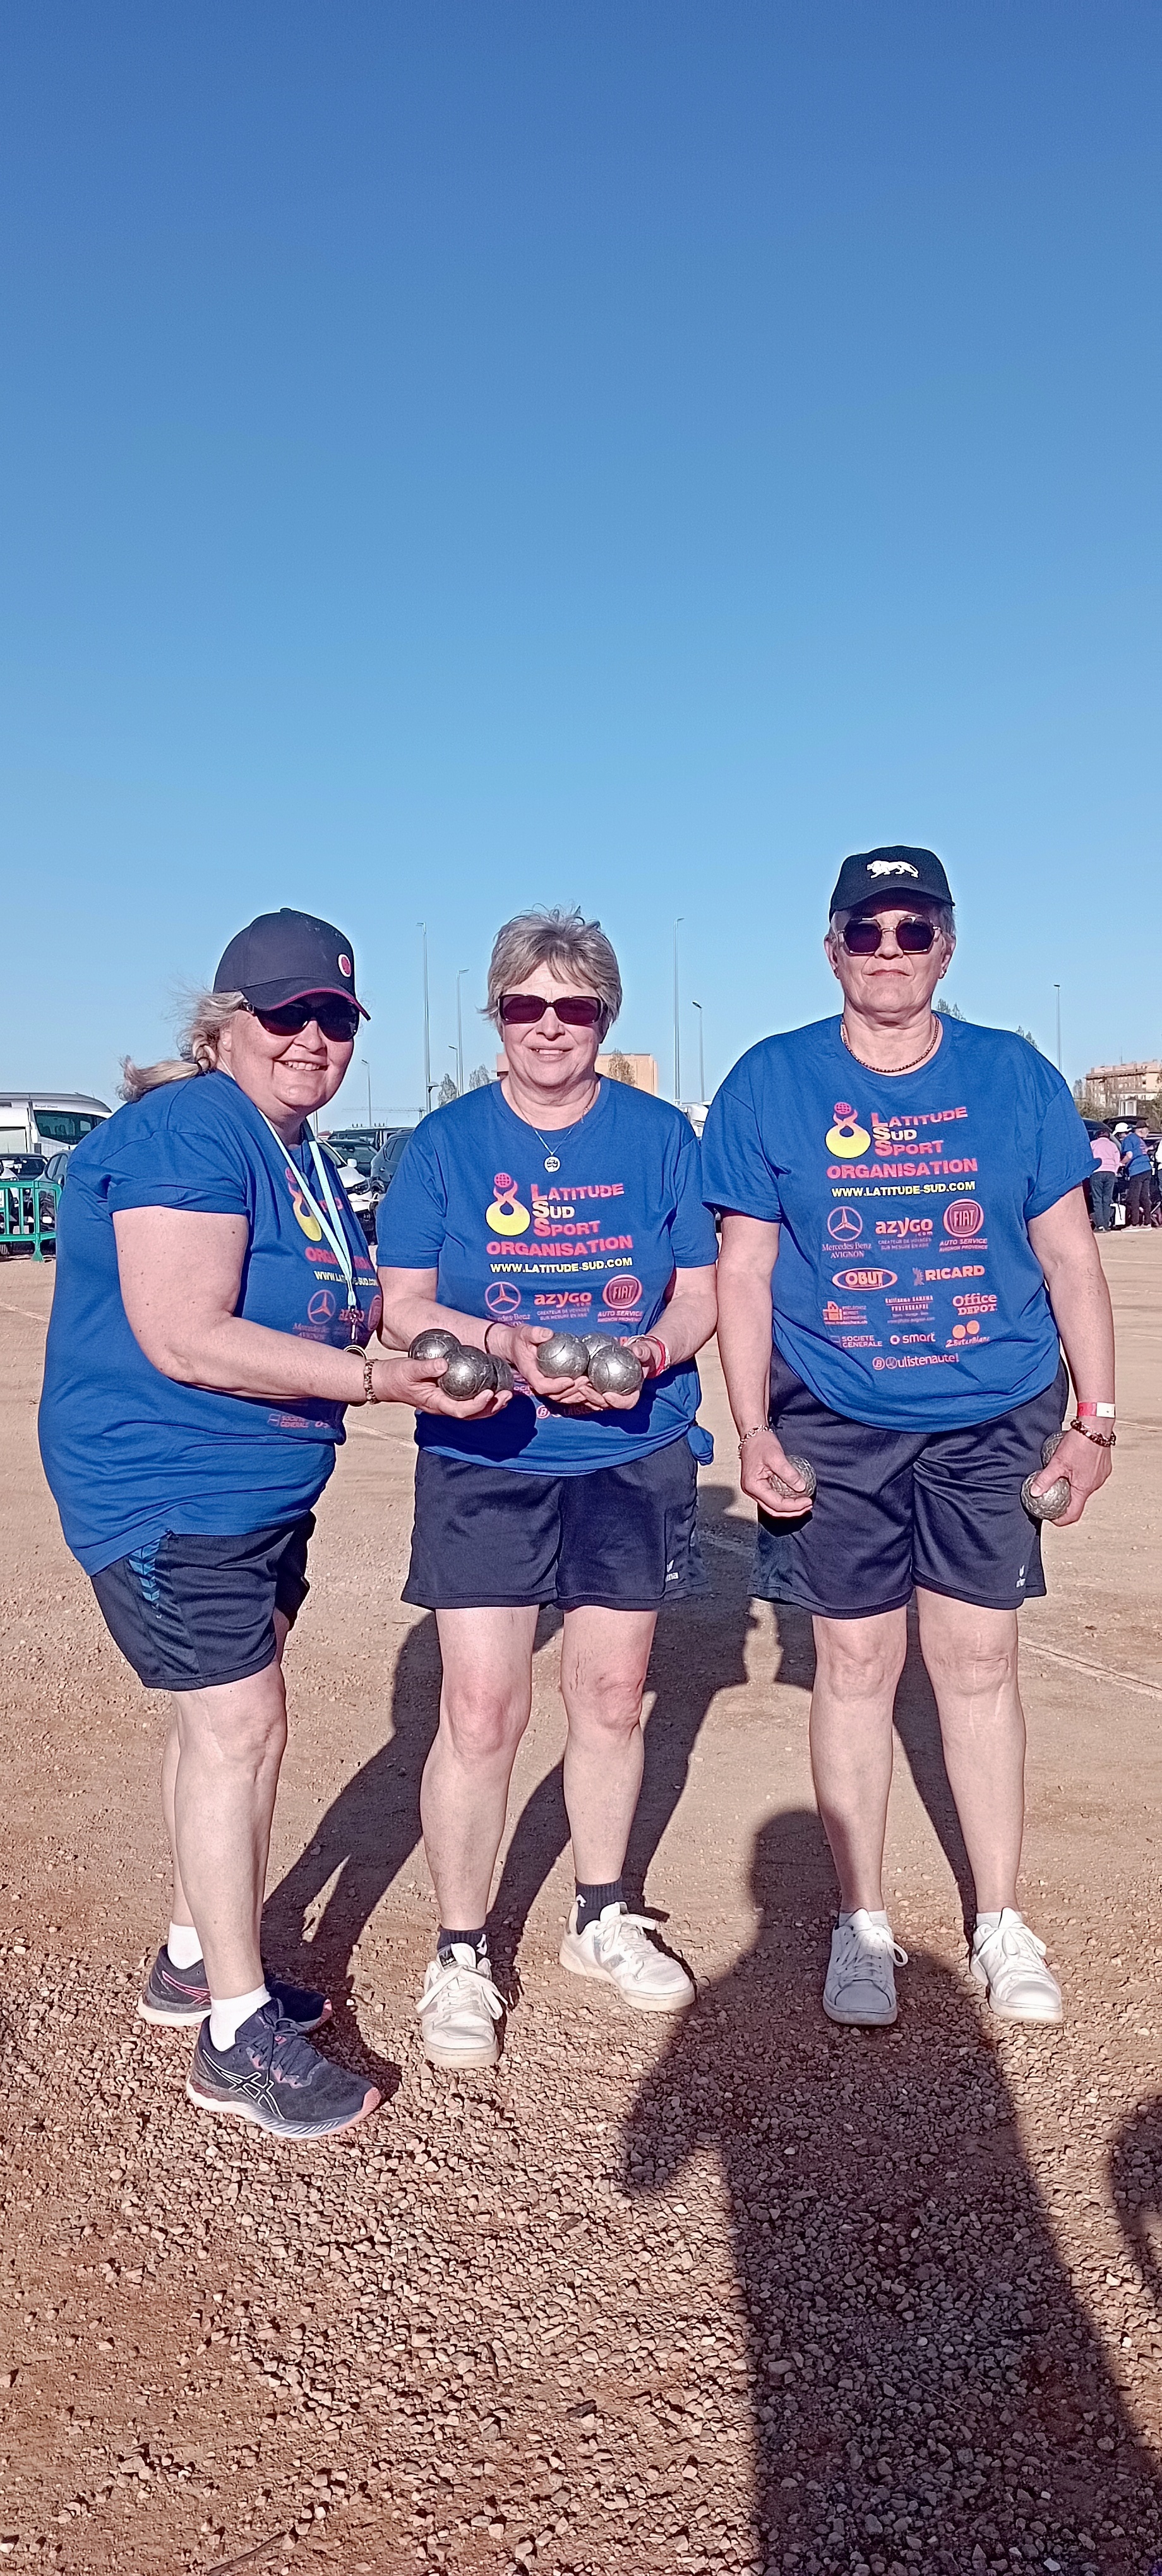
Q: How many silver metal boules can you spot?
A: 9